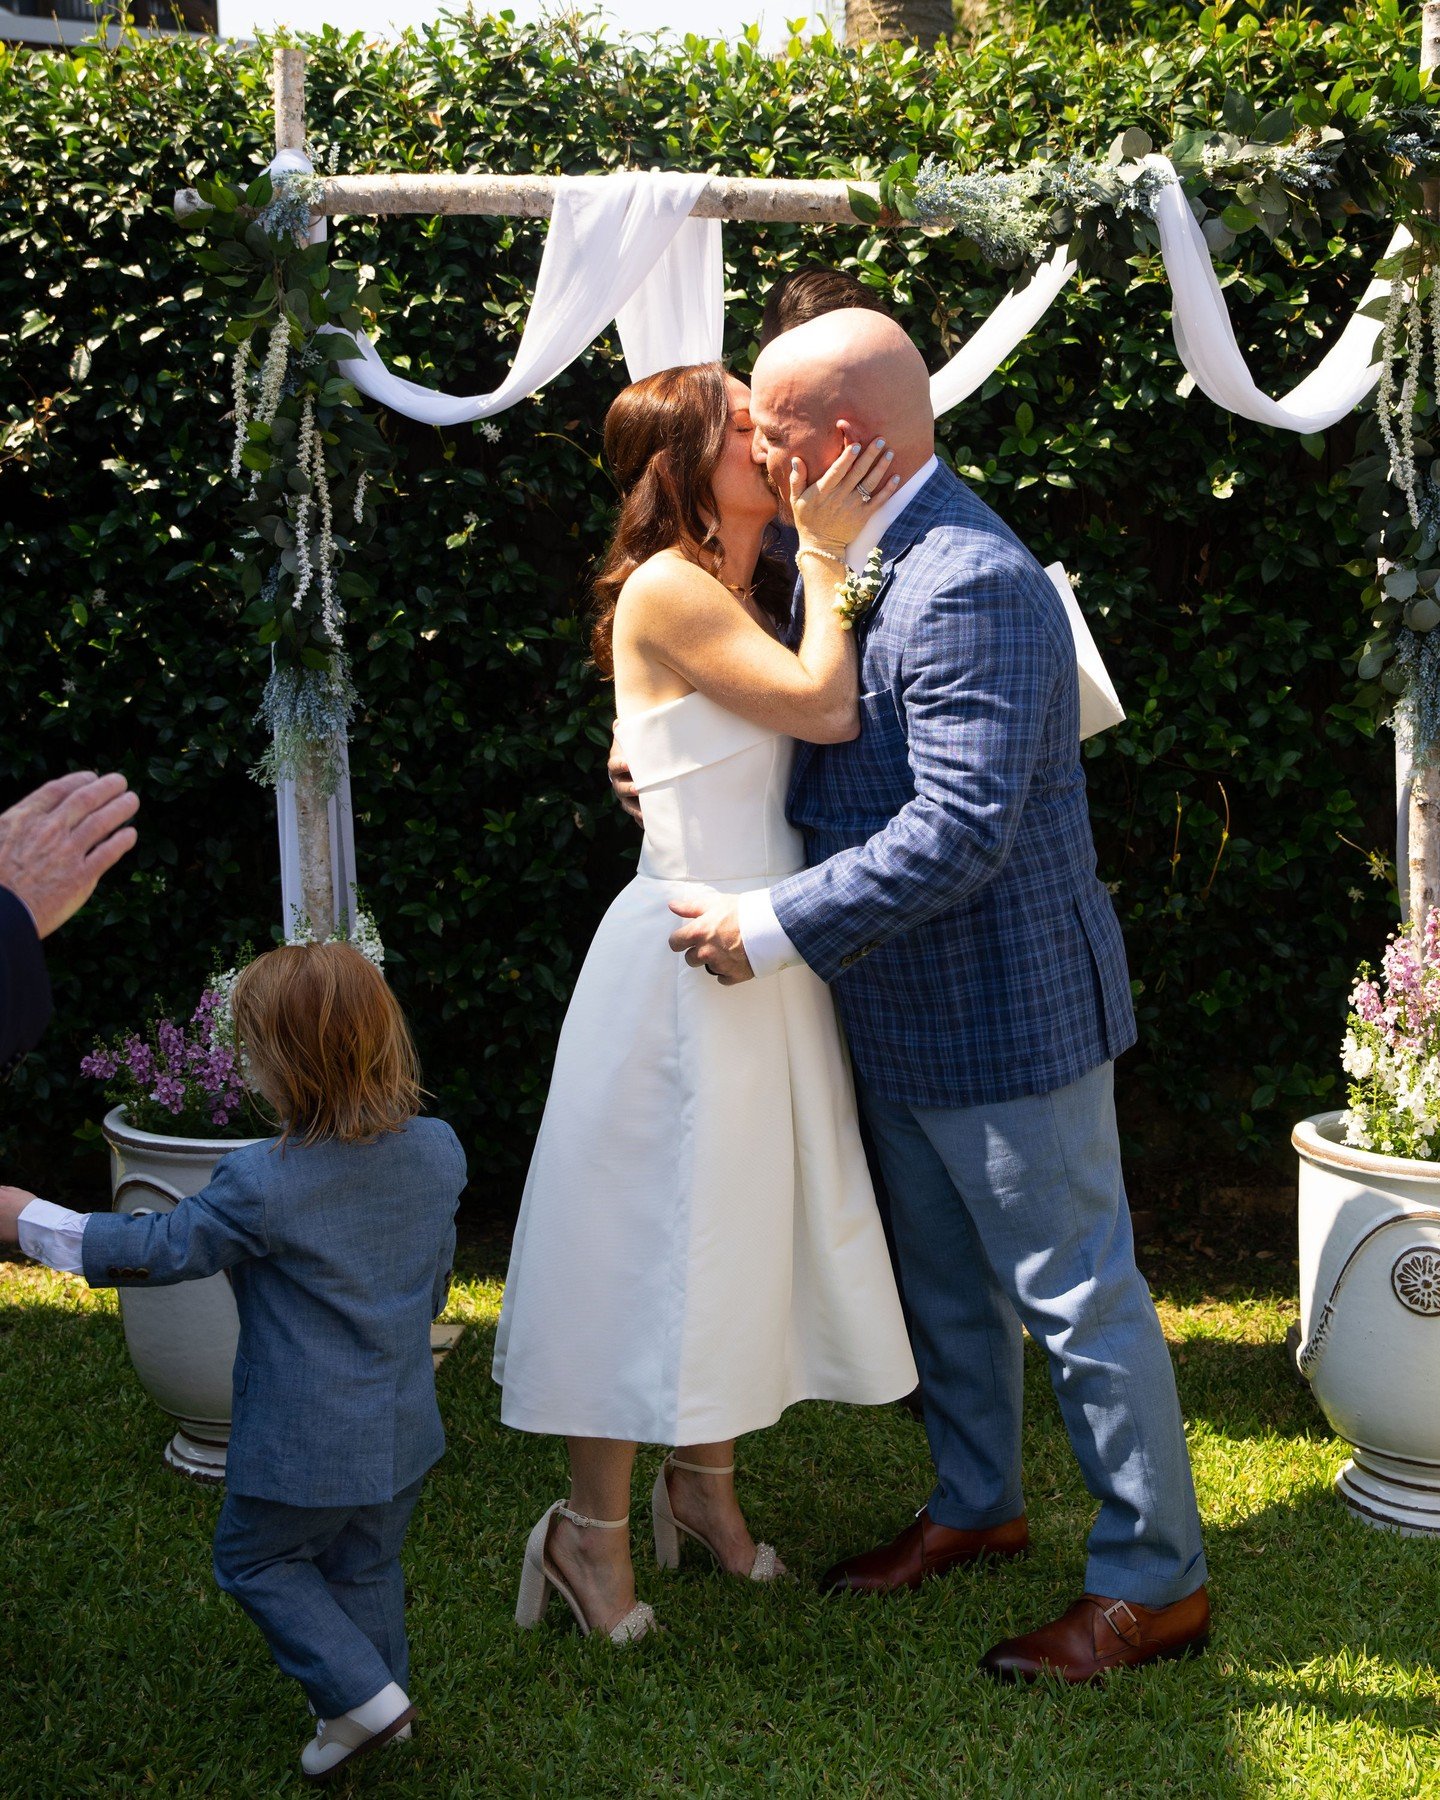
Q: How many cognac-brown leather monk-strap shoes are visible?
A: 2